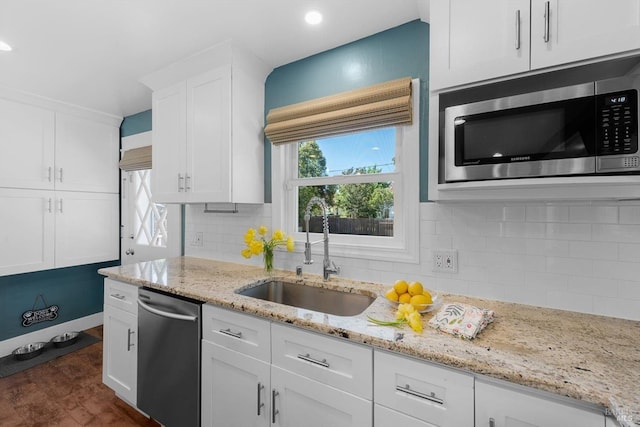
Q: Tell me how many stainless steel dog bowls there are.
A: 2